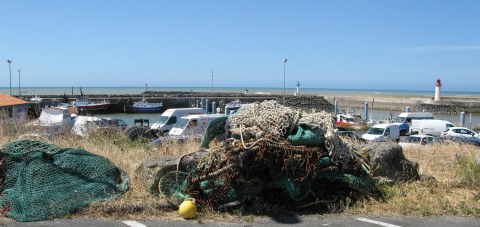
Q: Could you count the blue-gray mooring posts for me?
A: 8